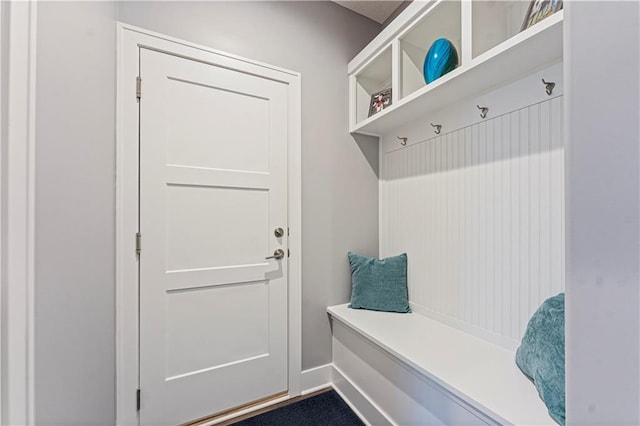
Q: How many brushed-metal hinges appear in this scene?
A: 3